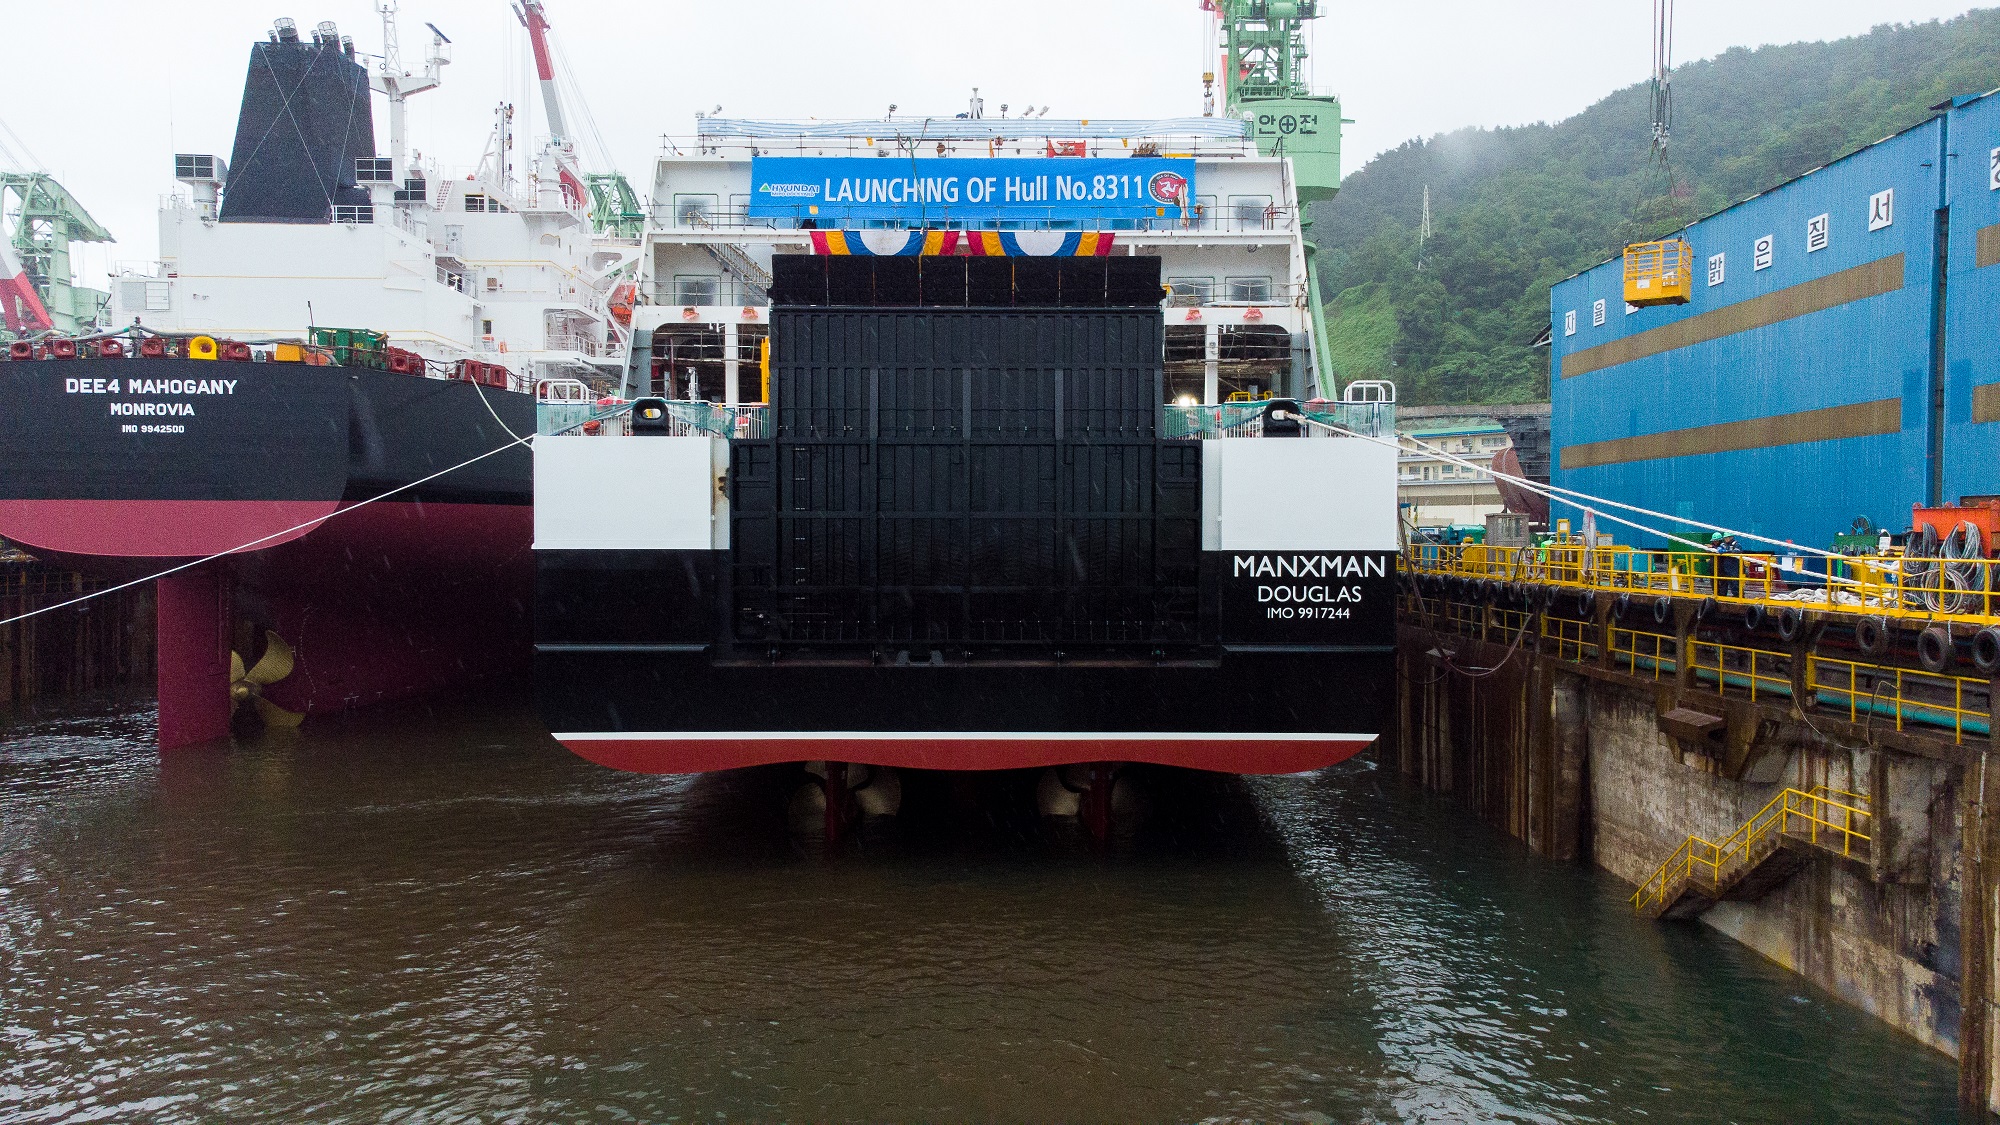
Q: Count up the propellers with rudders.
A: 3